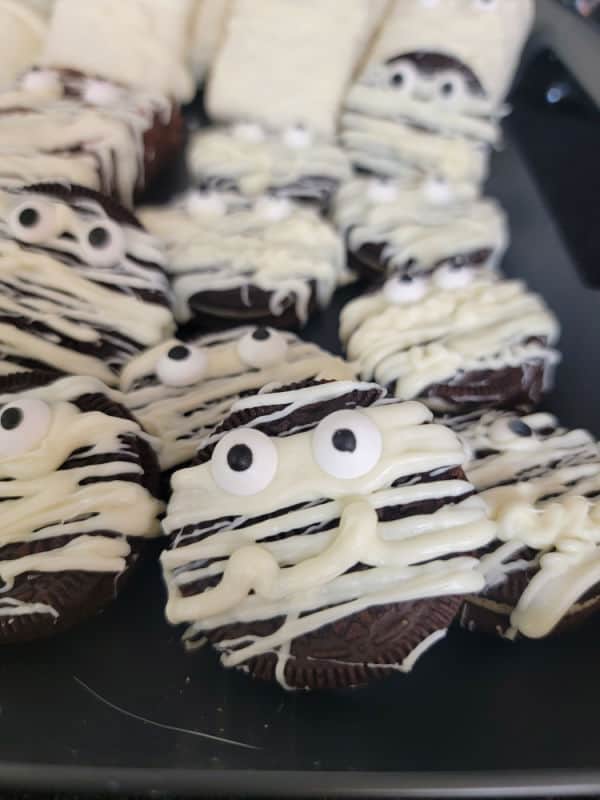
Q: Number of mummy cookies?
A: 11